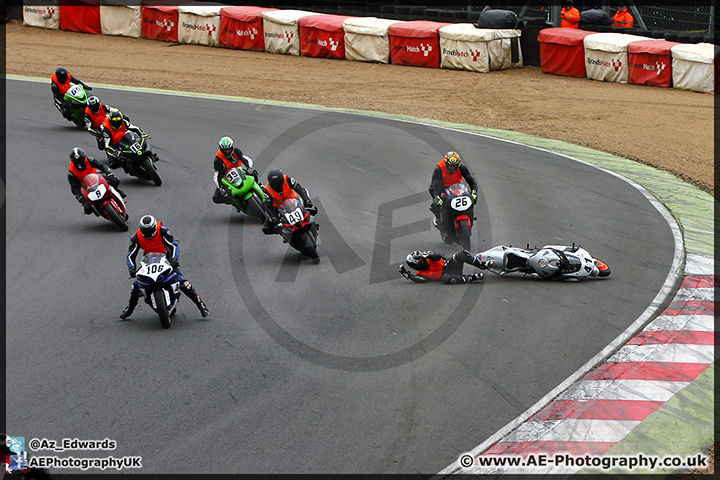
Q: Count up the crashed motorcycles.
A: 1